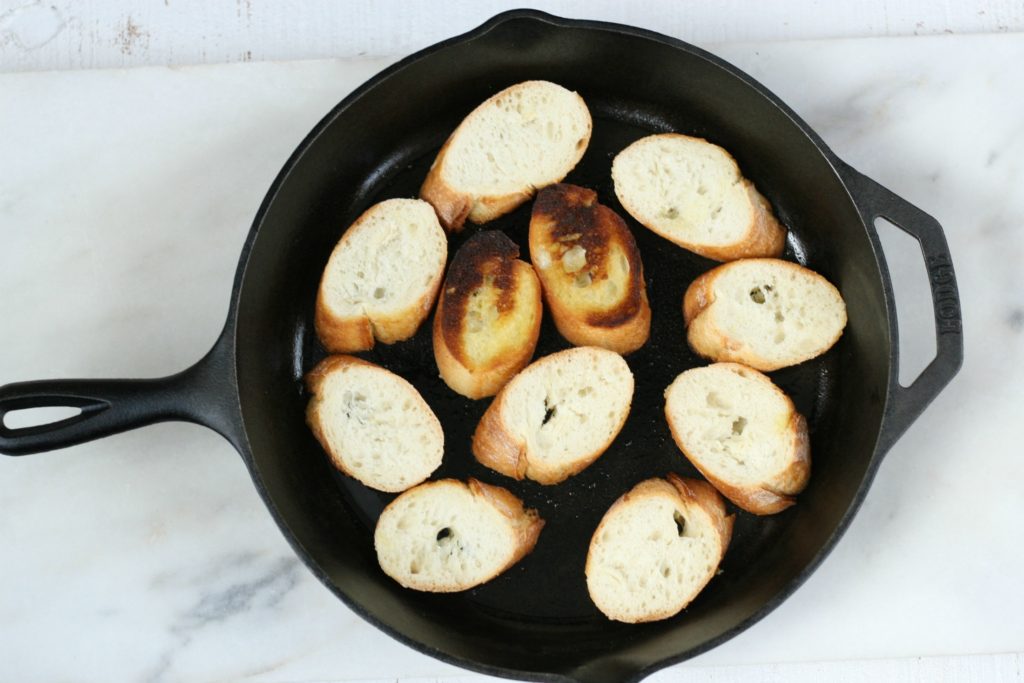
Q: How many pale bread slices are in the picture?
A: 9